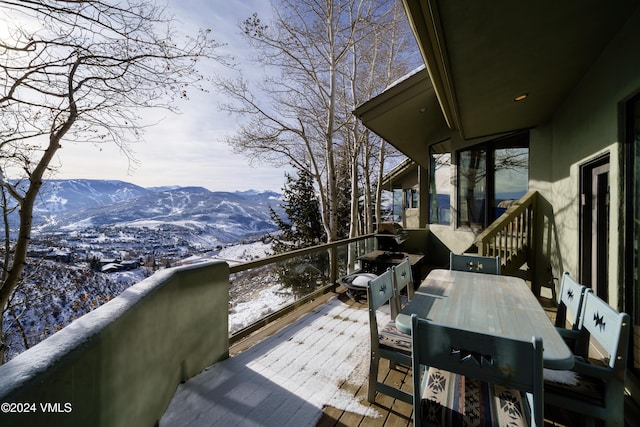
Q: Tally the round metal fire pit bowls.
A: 1